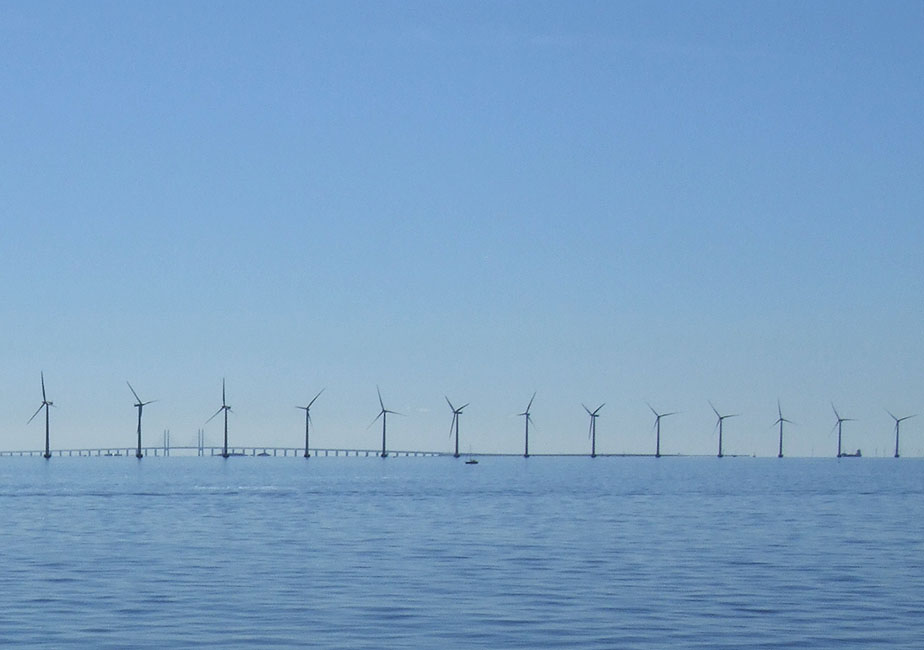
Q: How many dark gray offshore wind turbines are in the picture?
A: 13